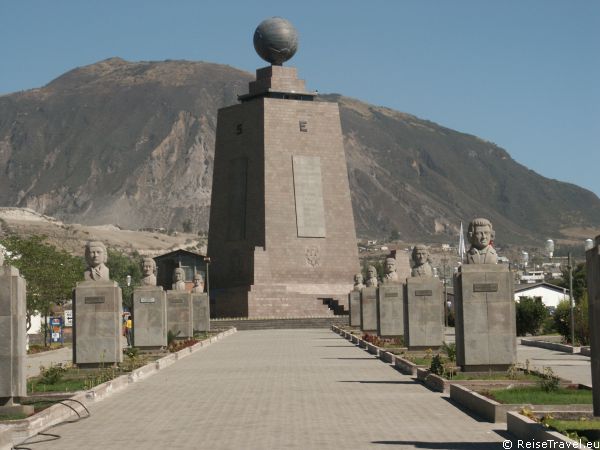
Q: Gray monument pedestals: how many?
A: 11